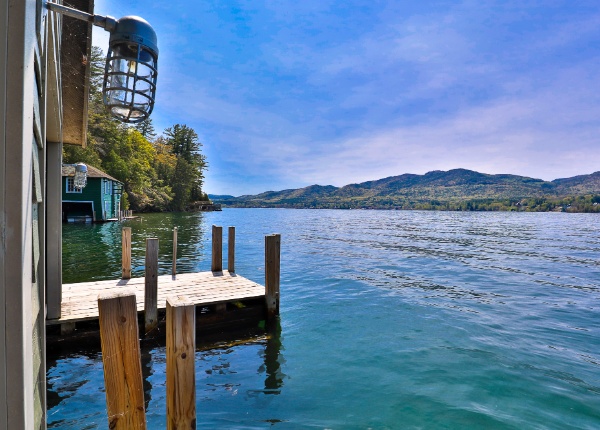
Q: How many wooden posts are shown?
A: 8